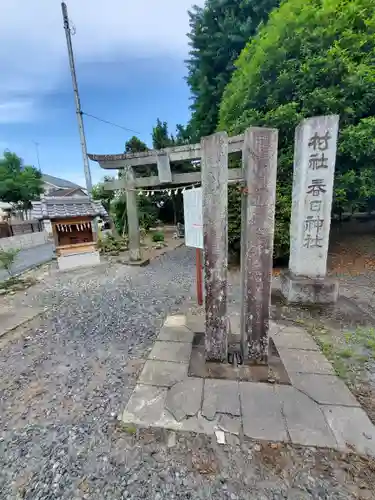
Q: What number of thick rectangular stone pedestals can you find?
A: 3